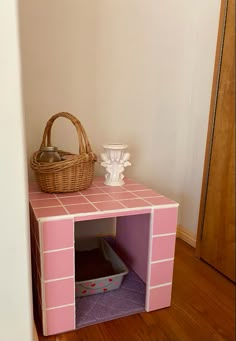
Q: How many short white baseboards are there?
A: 1